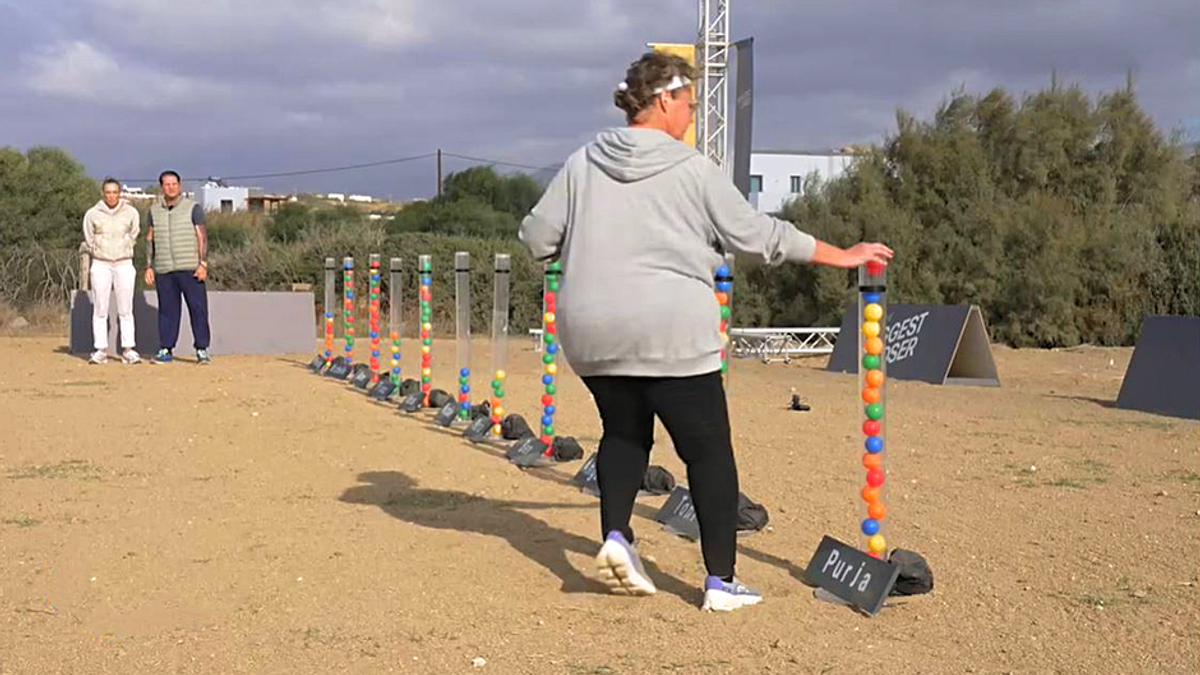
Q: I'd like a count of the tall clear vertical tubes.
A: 10